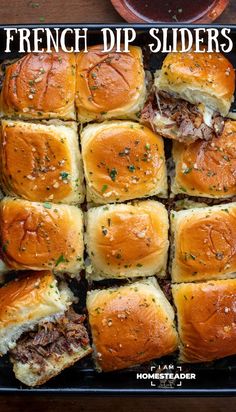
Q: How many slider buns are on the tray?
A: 12